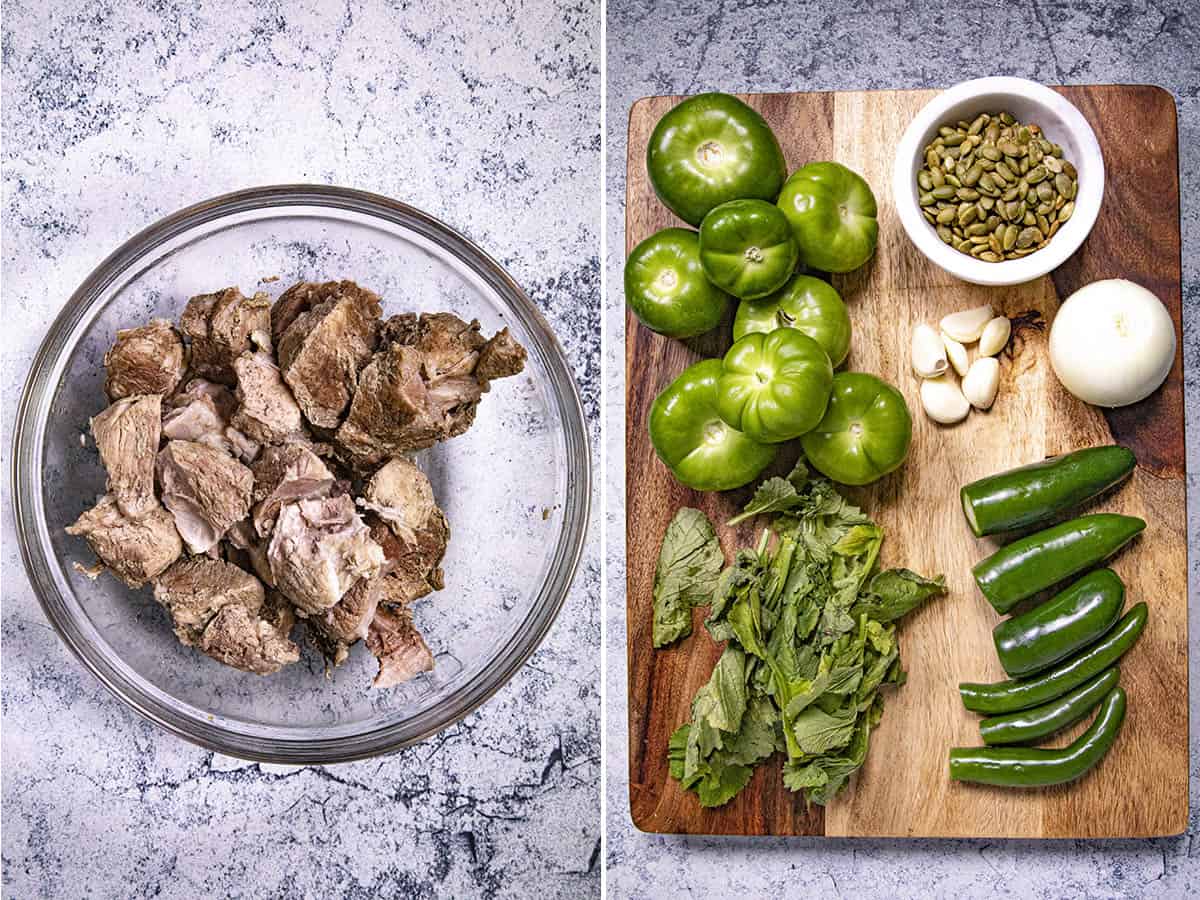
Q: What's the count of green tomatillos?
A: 8